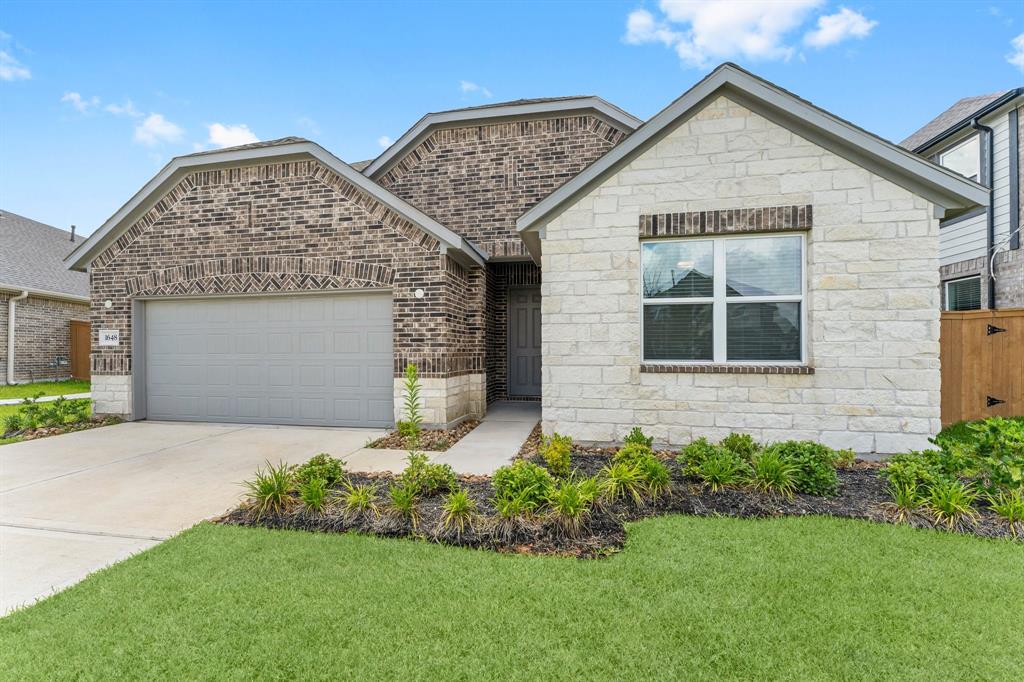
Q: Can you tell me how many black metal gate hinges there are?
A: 2